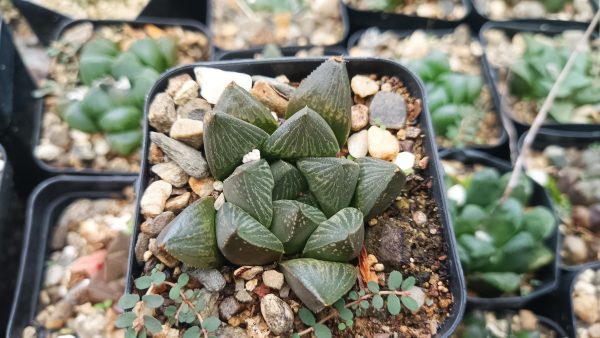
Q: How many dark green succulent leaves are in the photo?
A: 13